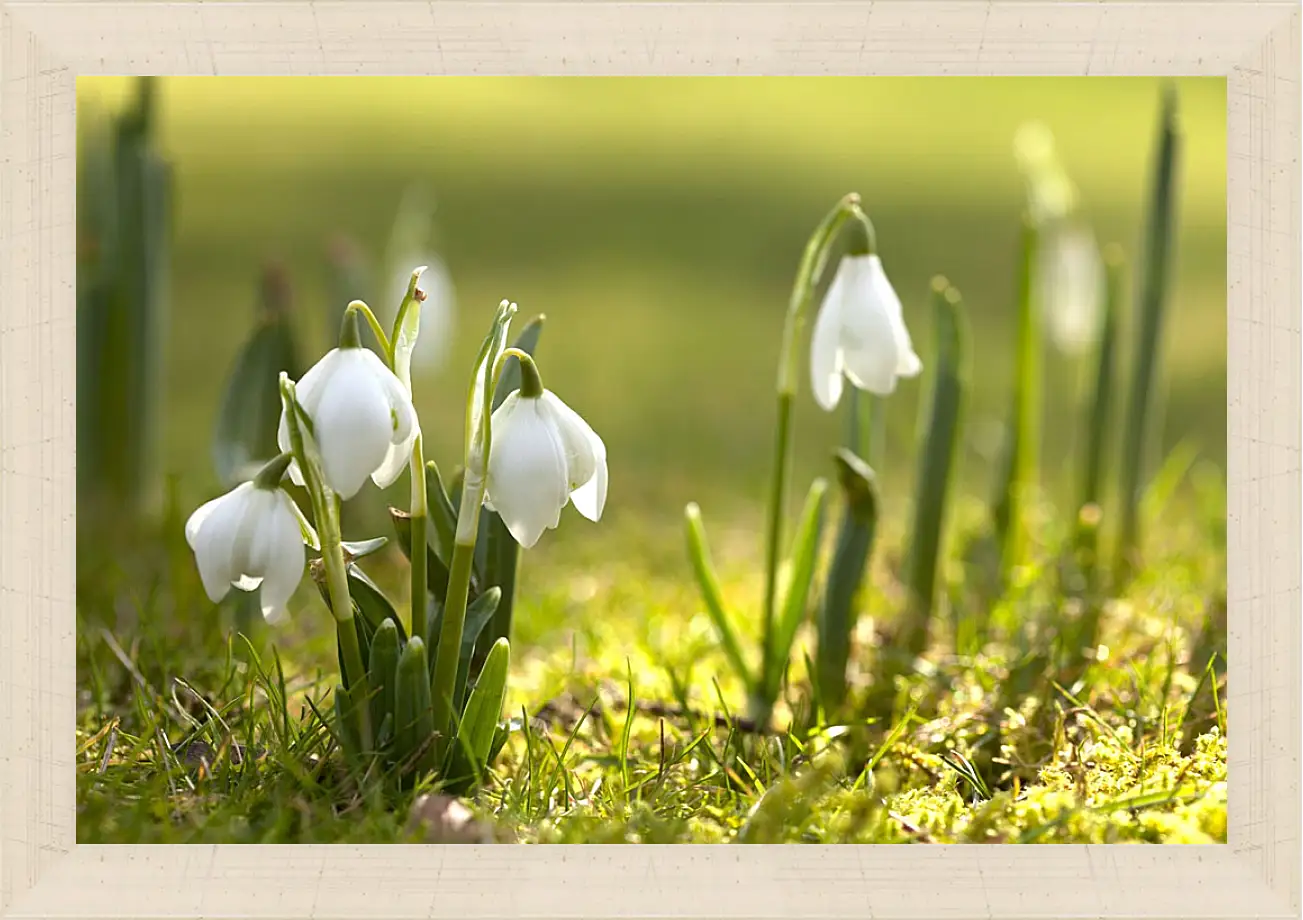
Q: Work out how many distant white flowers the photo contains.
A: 2